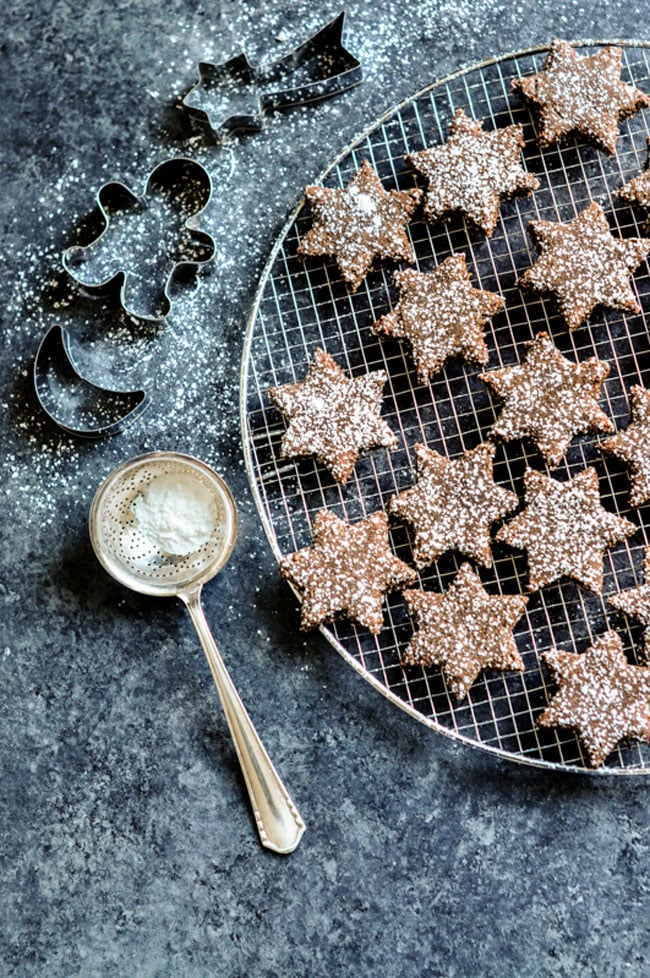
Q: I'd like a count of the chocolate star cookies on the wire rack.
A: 15